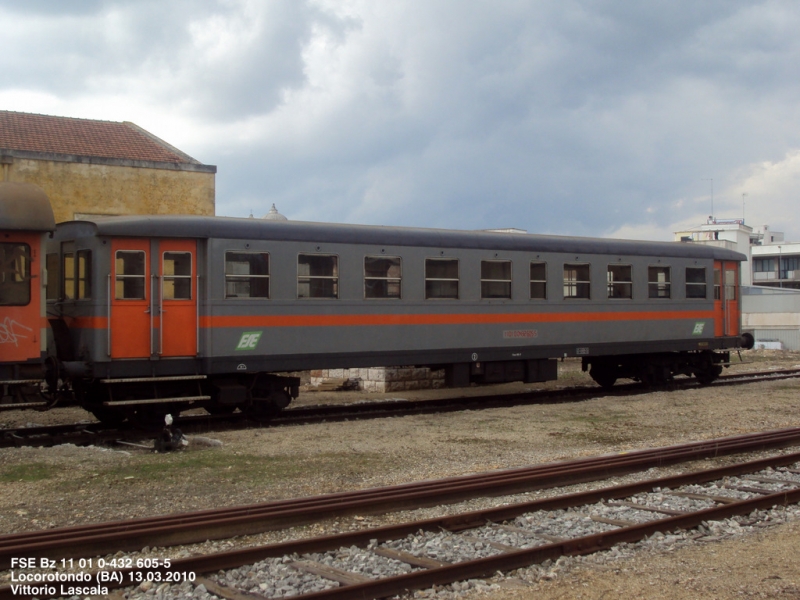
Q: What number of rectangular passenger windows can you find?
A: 10